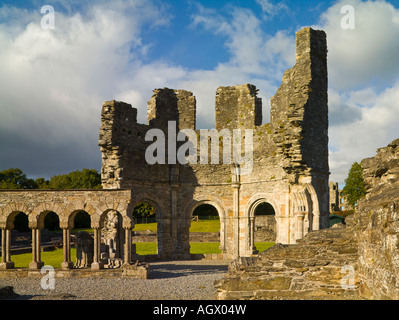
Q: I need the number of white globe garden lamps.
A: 0